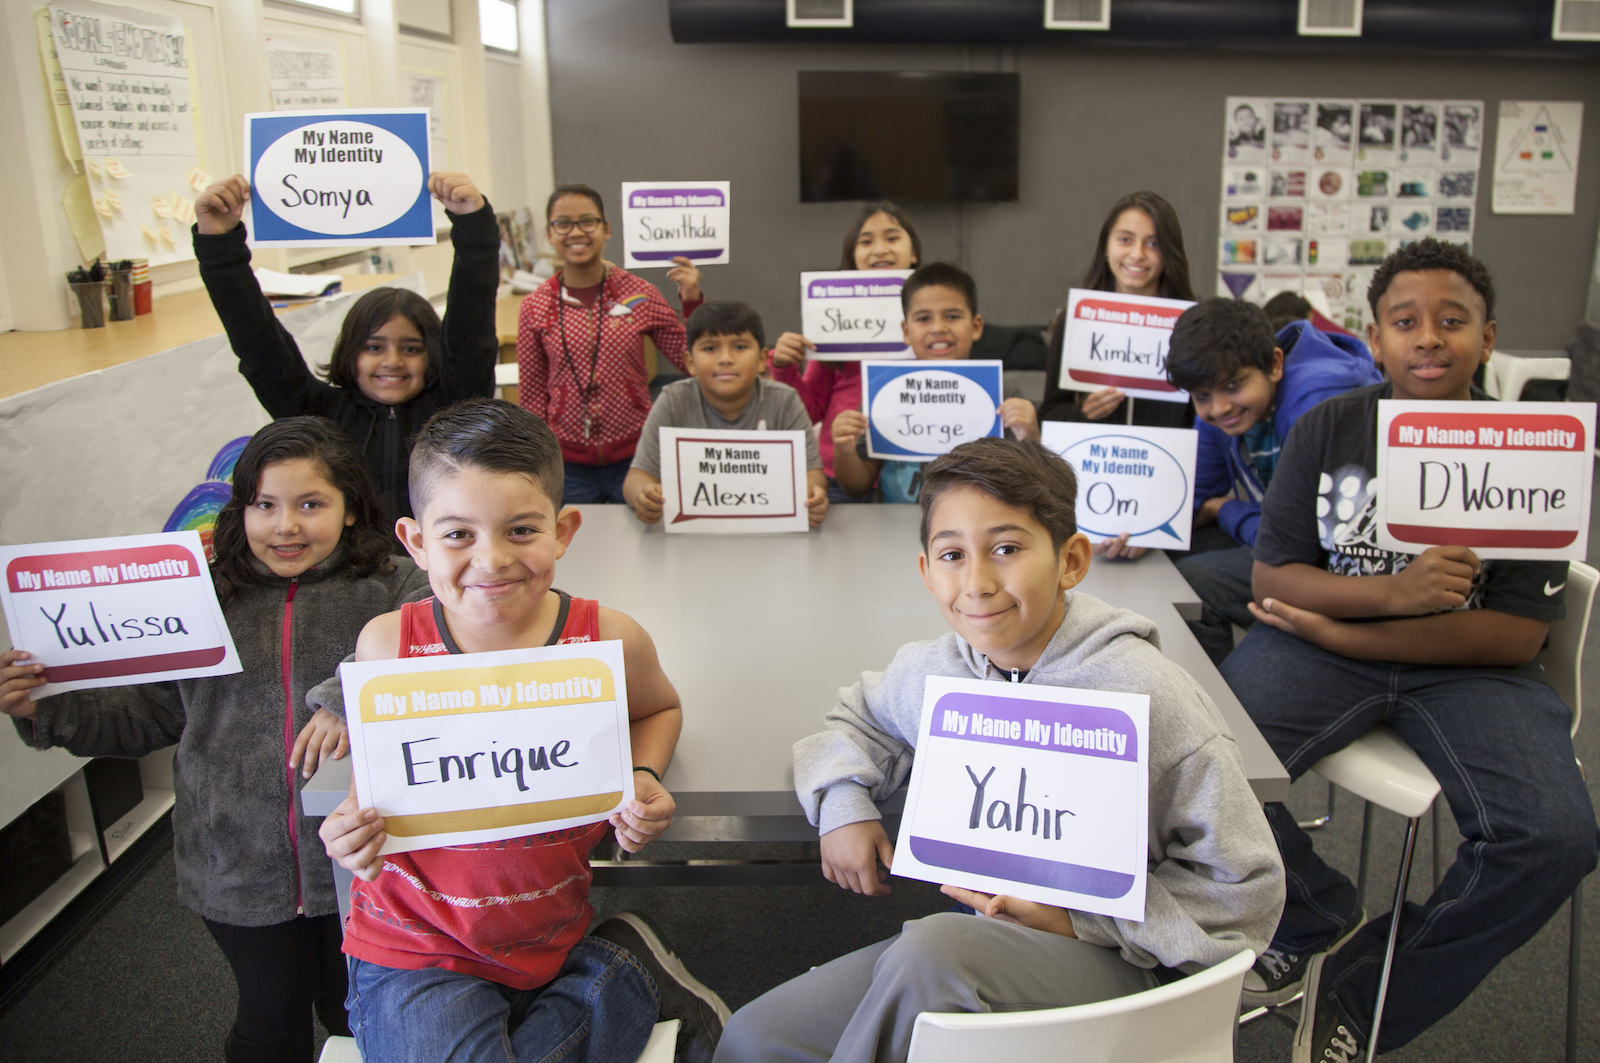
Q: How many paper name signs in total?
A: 11